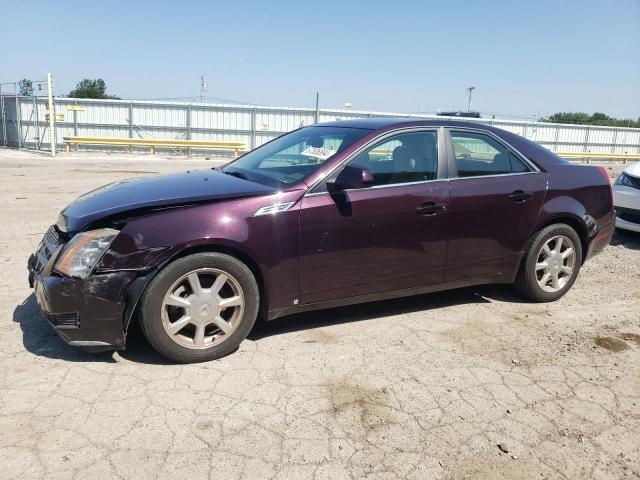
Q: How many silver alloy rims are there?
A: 2